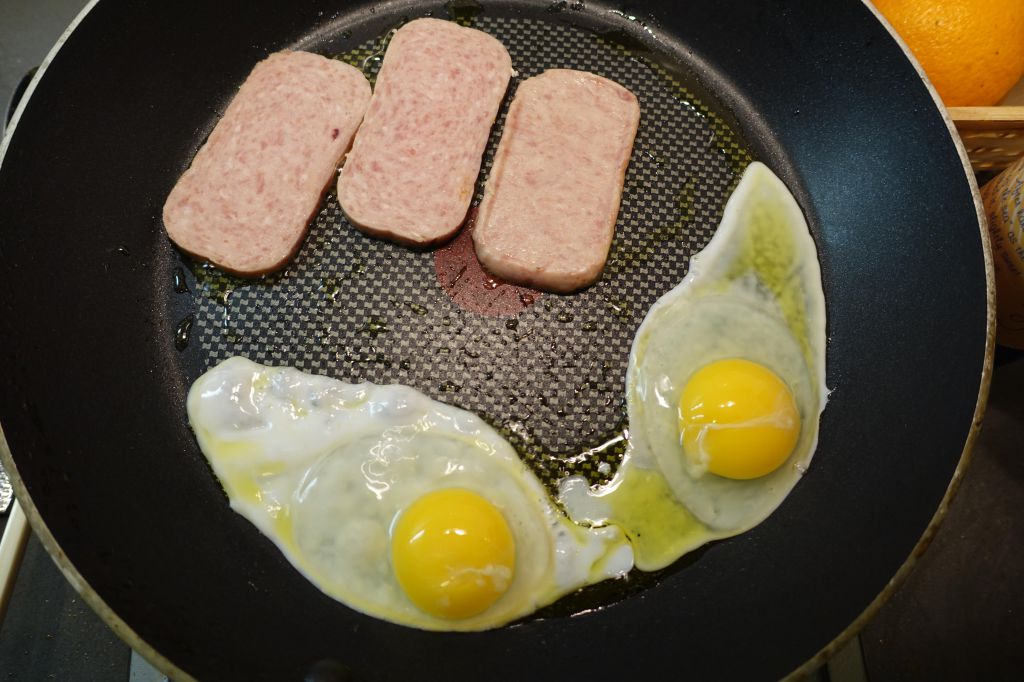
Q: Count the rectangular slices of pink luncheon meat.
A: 3